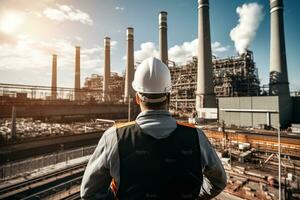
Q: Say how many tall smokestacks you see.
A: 7